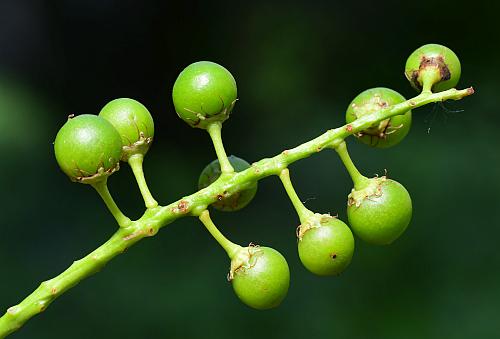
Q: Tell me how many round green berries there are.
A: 9